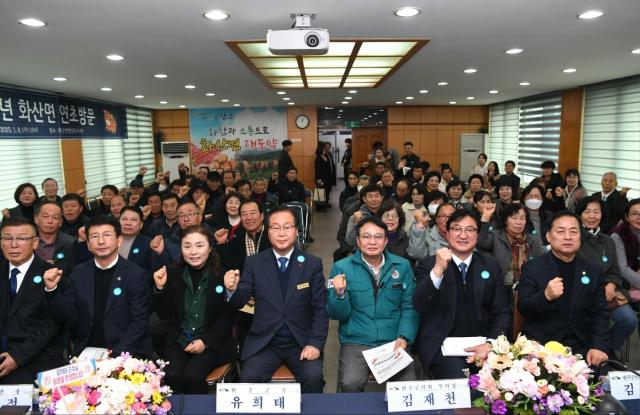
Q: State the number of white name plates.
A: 4